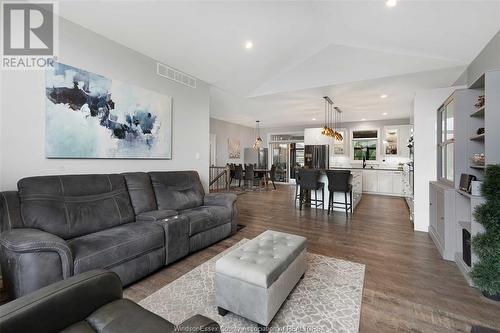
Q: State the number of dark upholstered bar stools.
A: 3